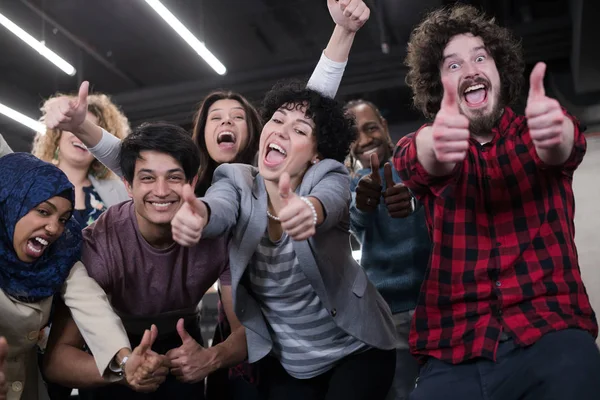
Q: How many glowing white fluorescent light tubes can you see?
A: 3